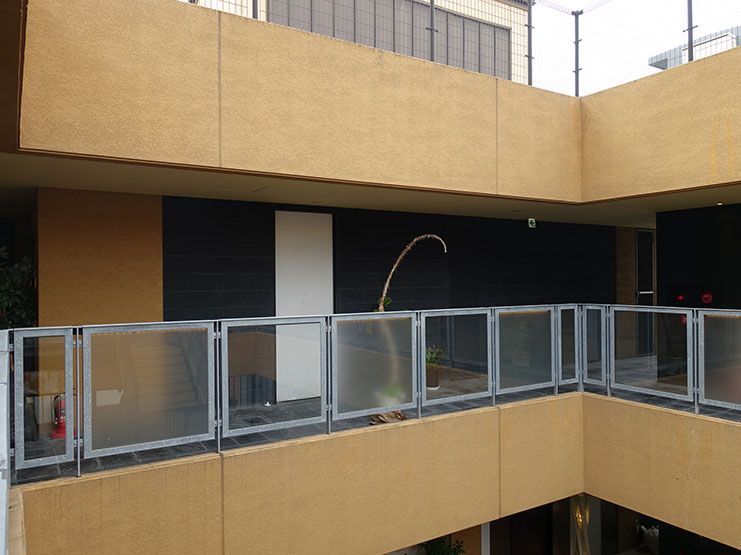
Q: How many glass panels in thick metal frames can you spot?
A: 10